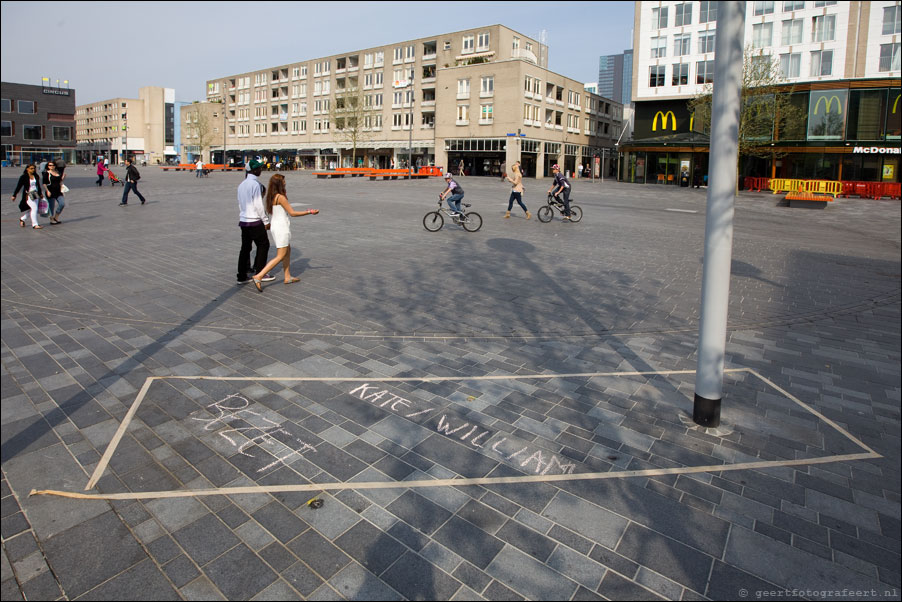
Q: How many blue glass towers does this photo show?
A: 1